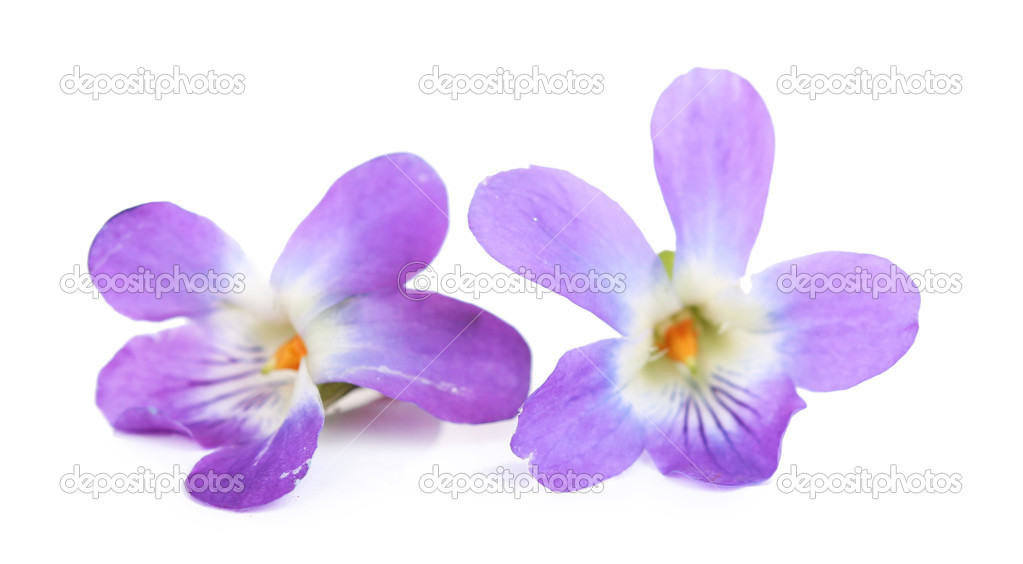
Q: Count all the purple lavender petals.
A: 10